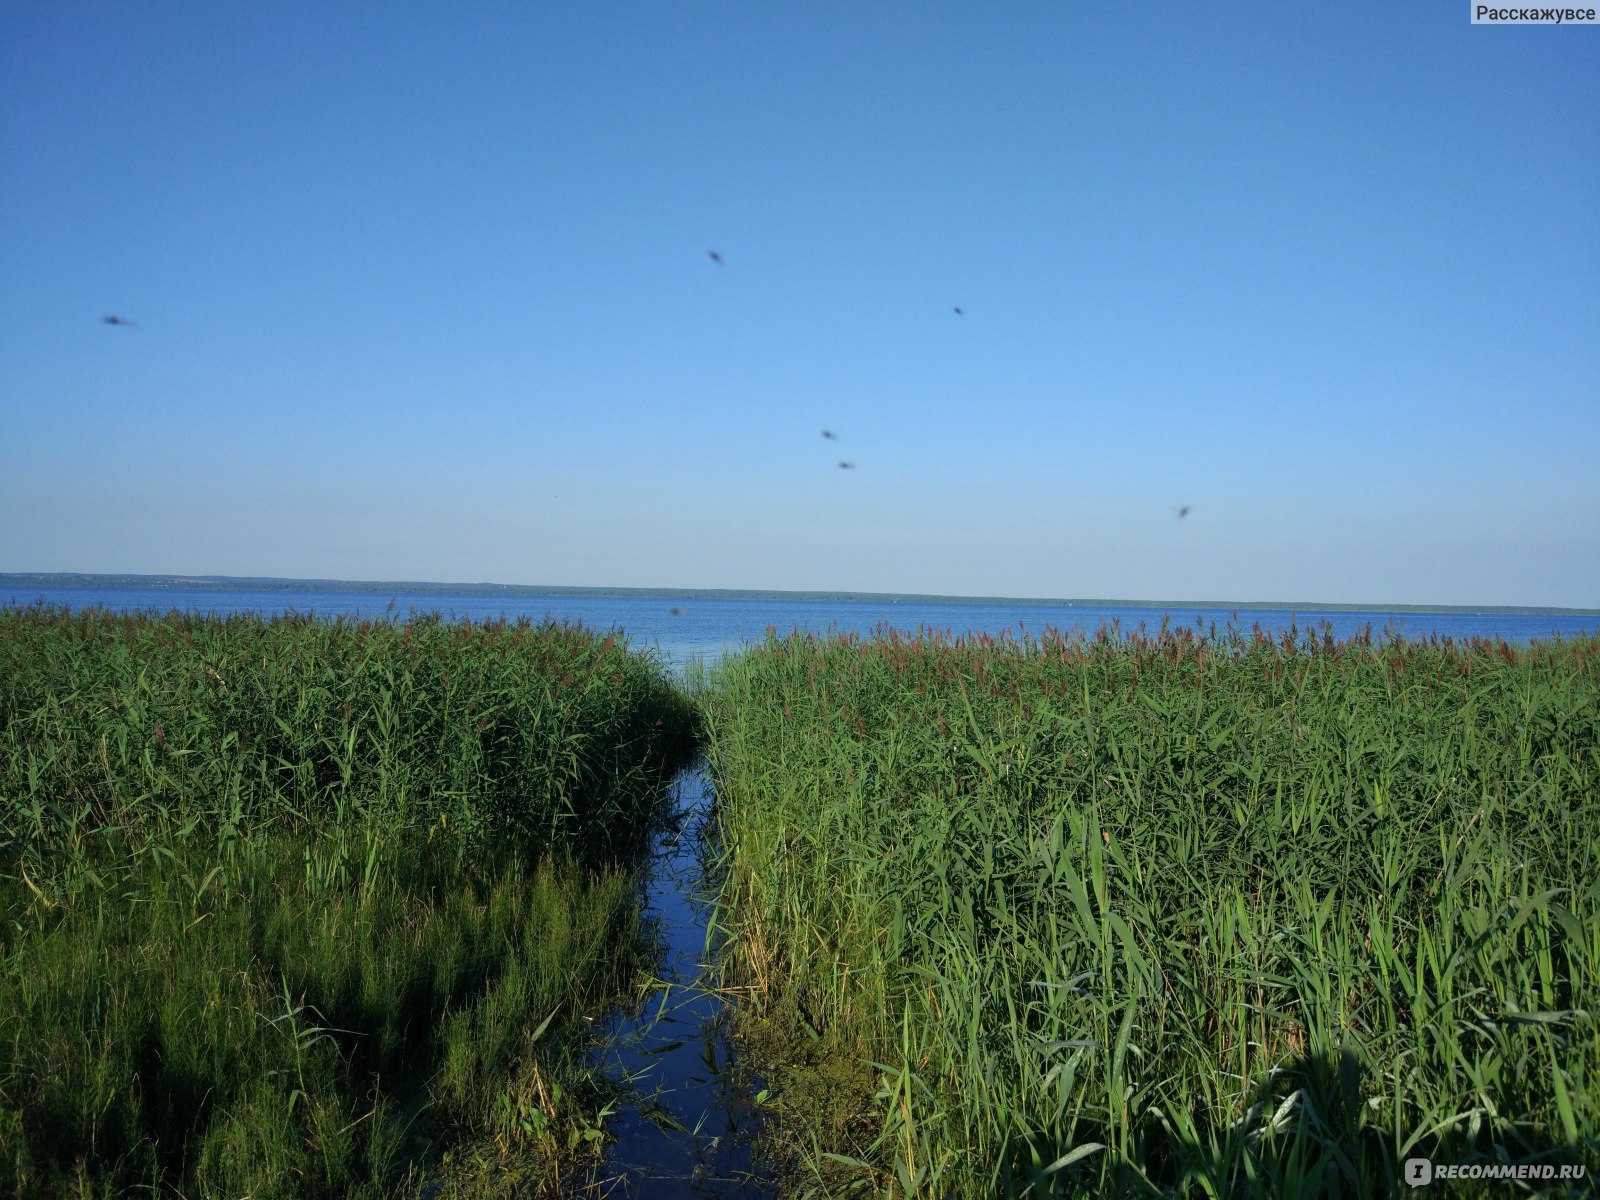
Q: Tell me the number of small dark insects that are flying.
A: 7